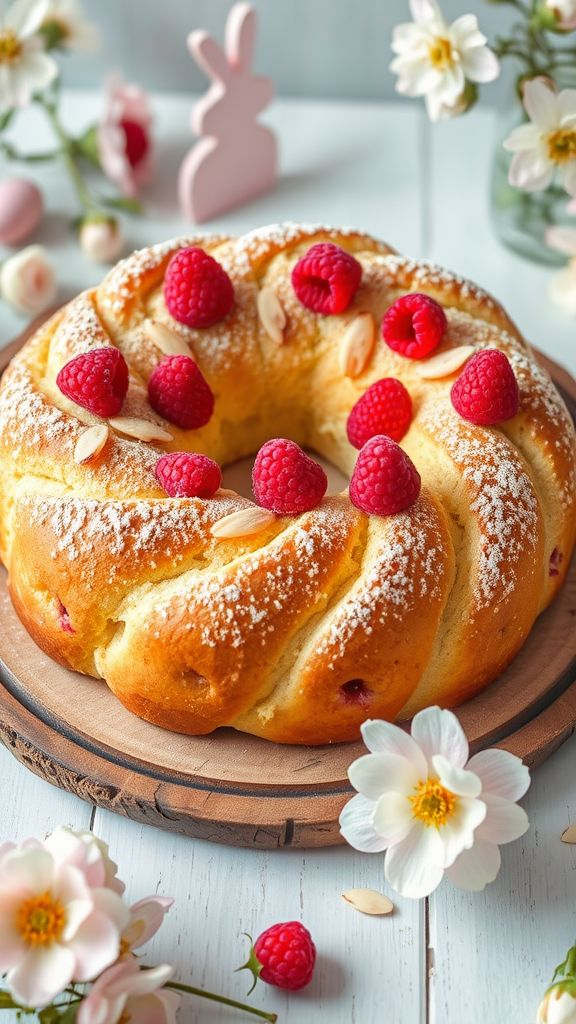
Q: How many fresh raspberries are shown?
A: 11